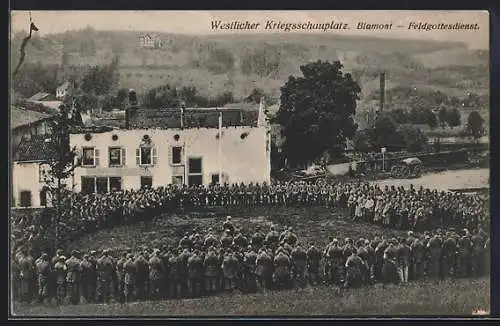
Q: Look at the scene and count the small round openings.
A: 6